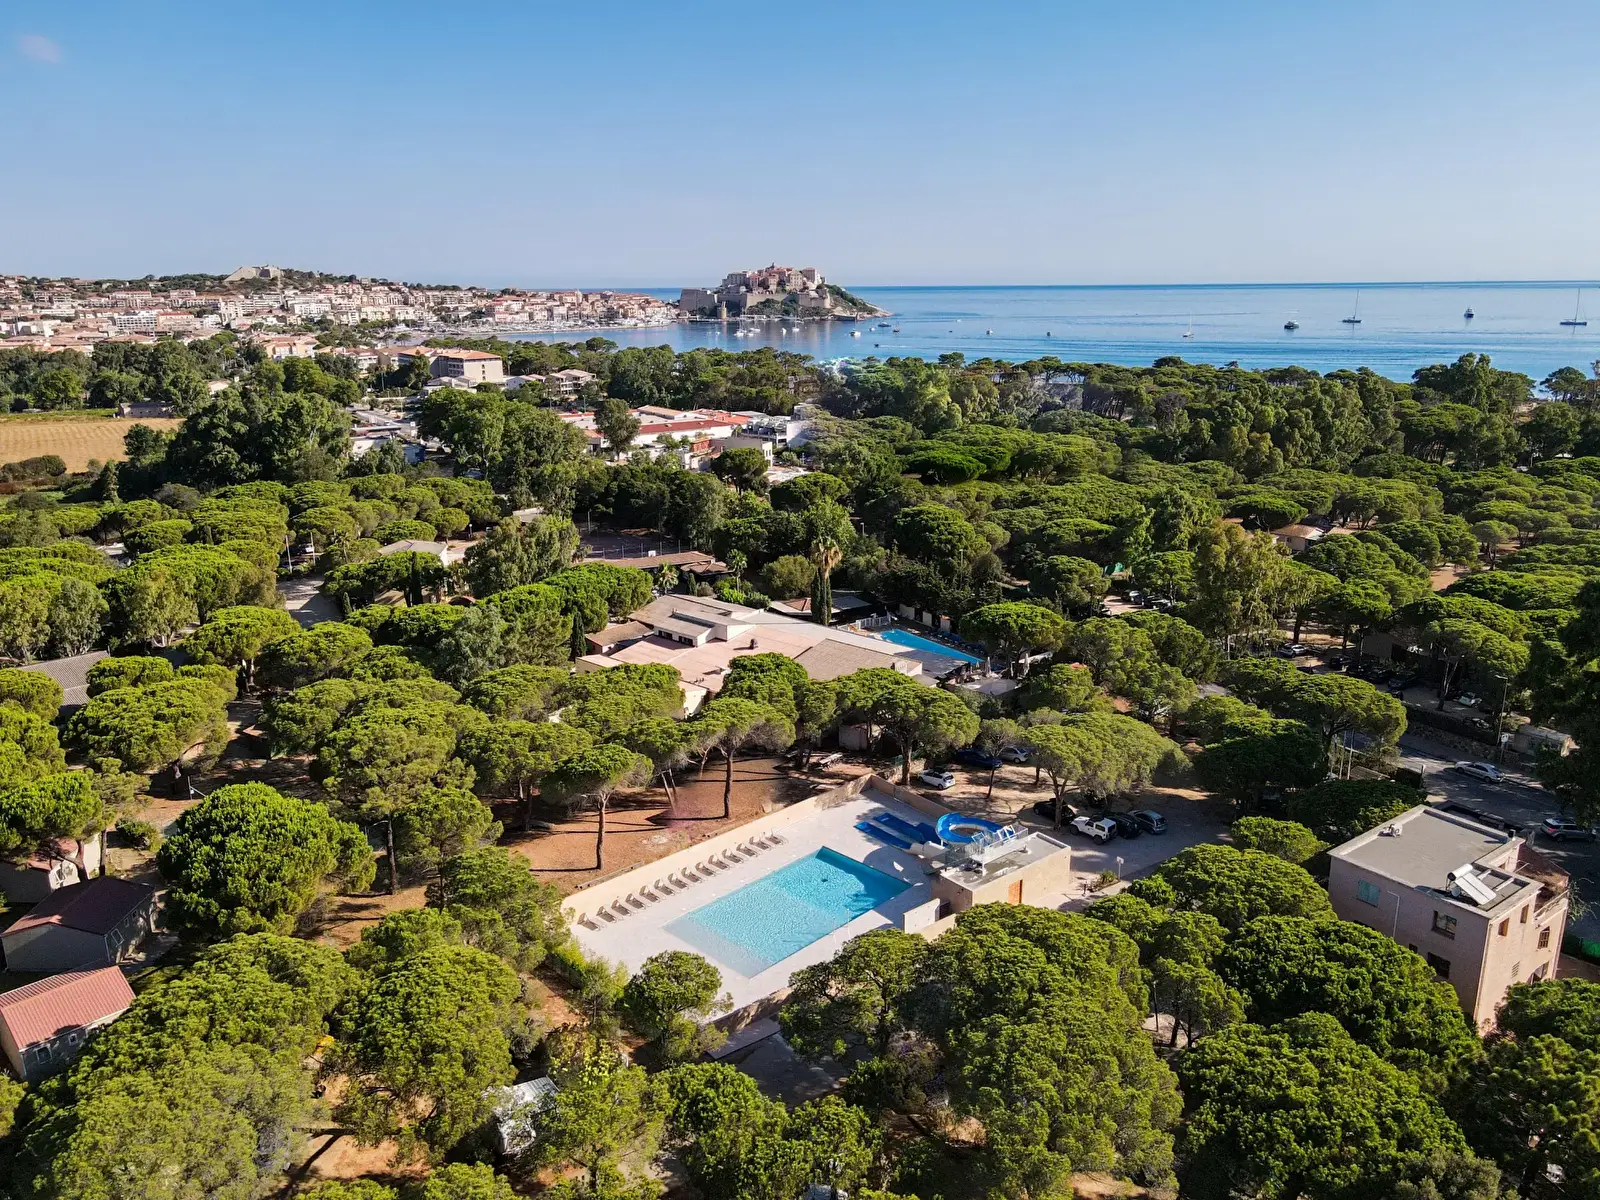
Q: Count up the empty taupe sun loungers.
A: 14